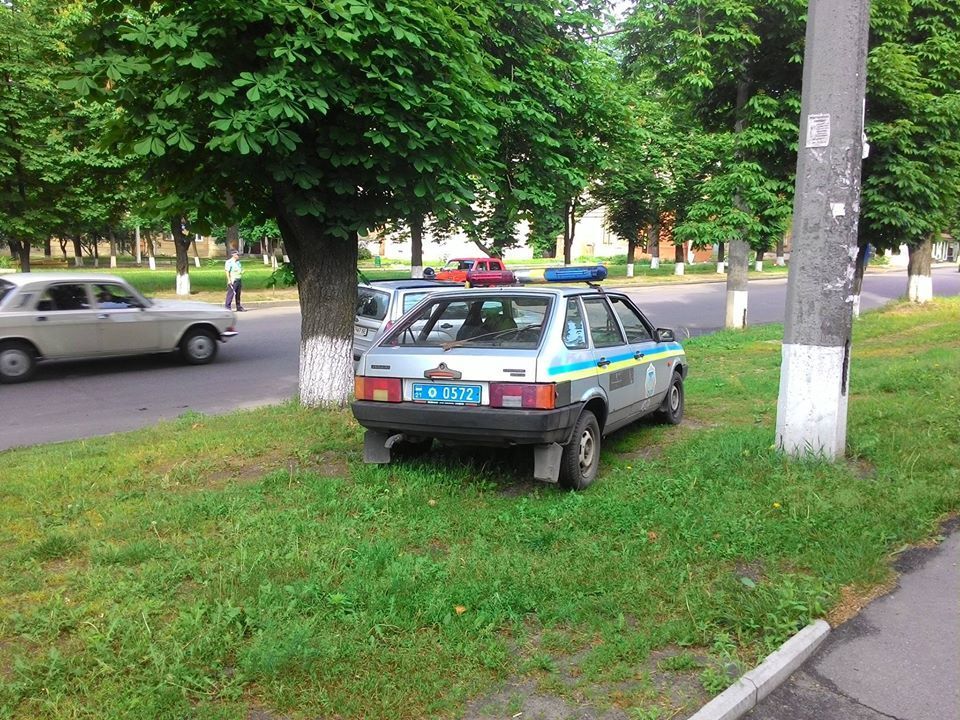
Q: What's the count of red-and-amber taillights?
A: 2